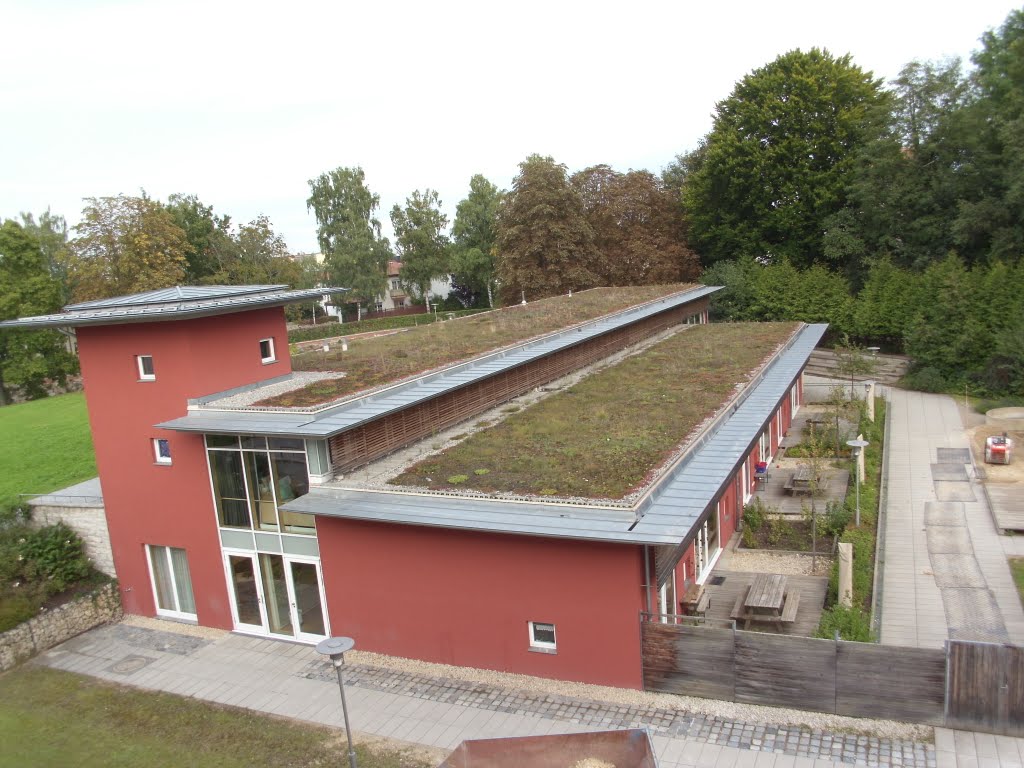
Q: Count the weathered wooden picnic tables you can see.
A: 3